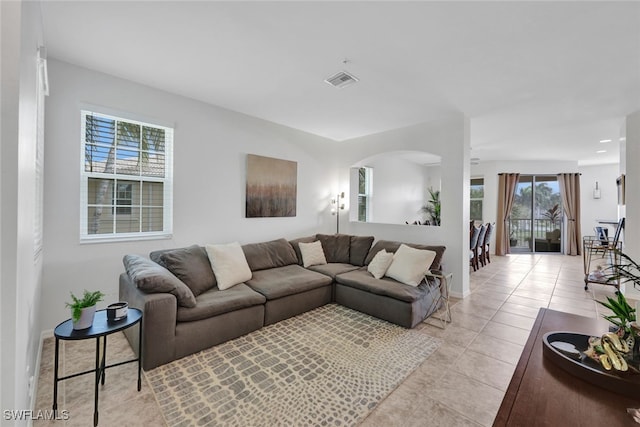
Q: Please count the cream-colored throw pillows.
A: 4